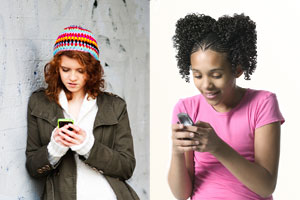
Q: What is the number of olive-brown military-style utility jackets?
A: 1